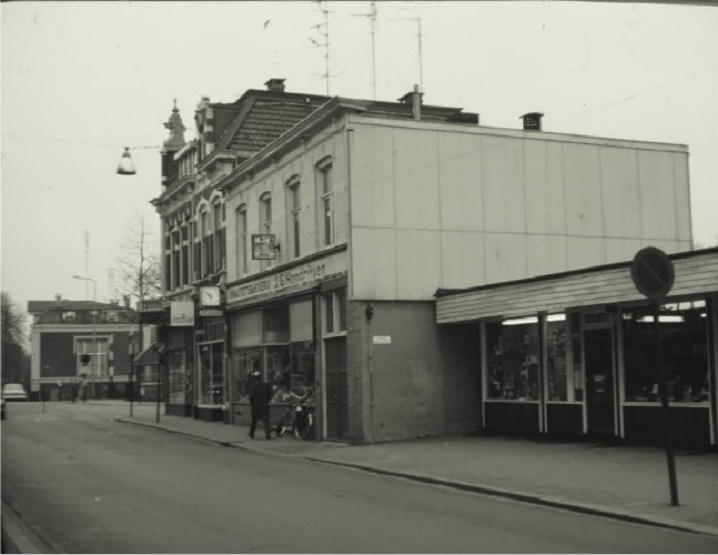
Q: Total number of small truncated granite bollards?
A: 0